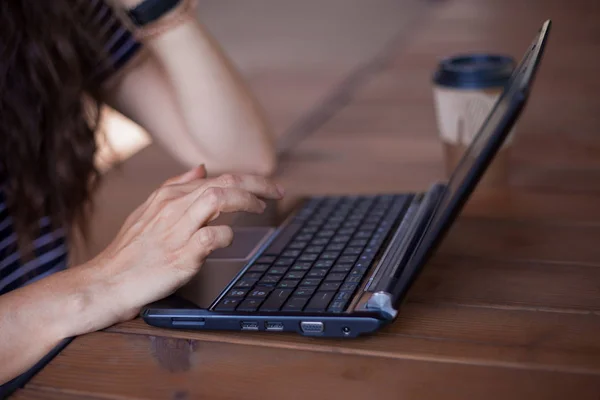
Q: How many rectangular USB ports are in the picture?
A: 2